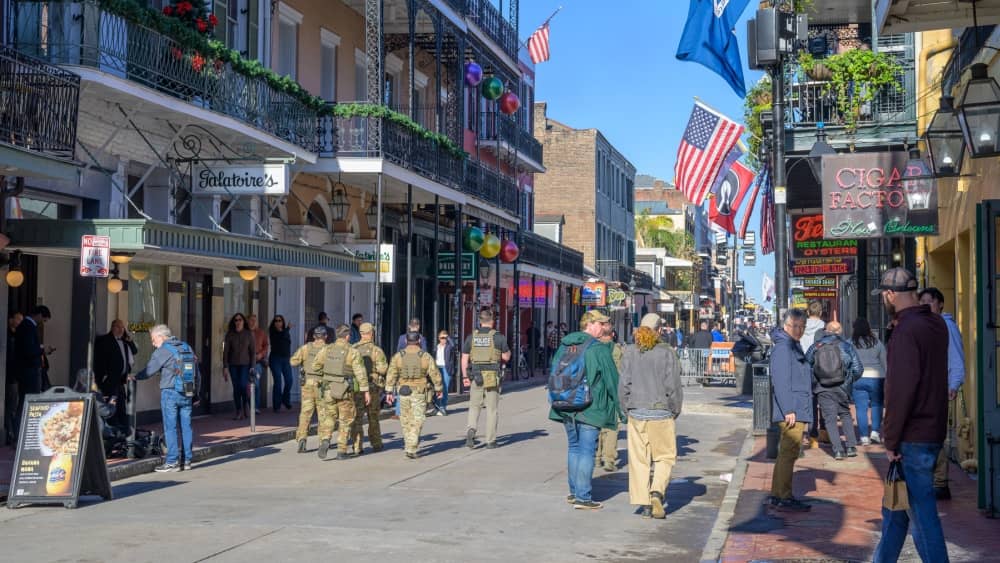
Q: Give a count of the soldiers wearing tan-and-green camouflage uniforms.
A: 4